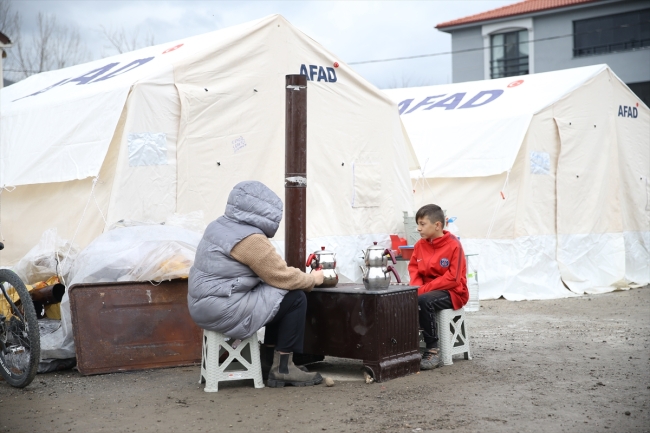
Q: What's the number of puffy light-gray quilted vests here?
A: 1